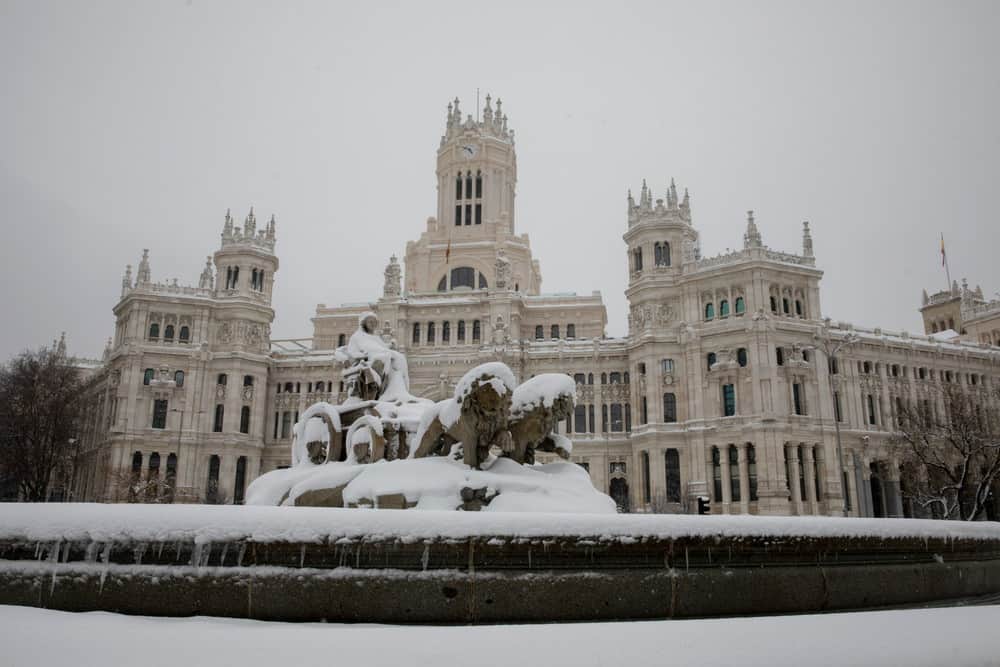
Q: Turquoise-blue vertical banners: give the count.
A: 0